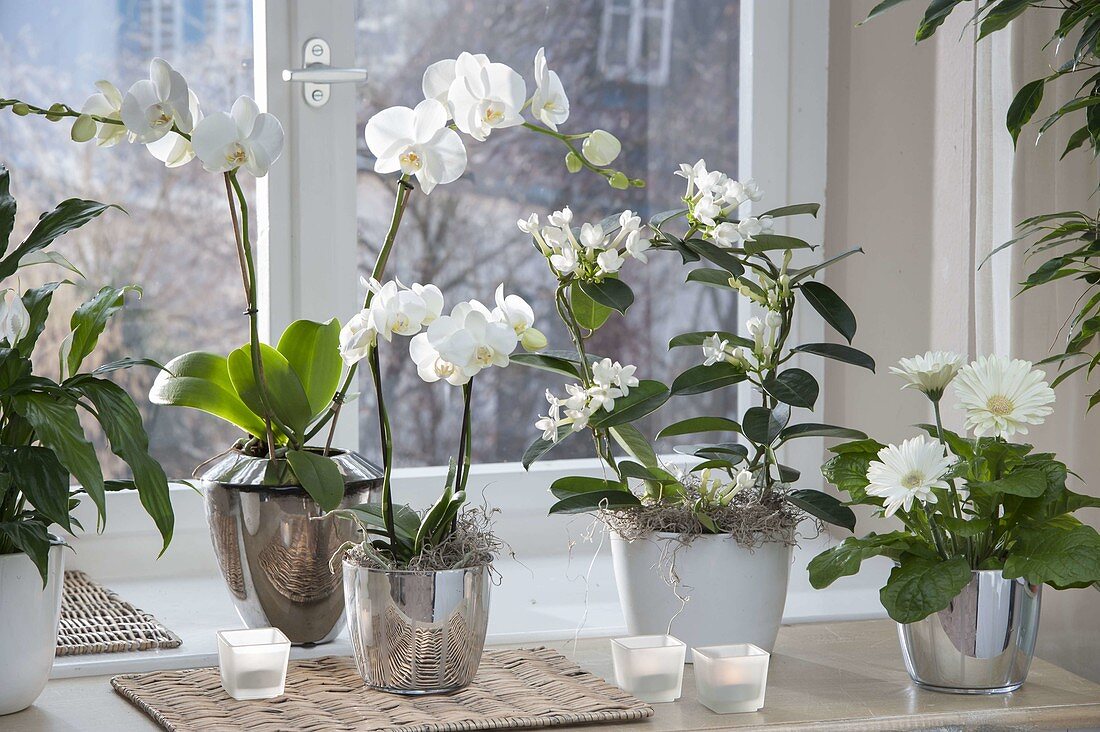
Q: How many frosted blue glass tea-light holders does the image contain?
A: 0